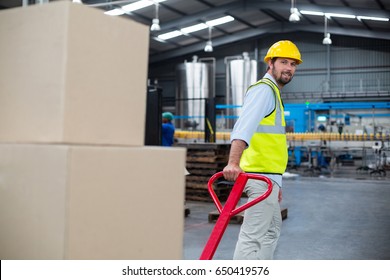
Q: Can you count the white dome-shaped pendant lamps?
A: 4